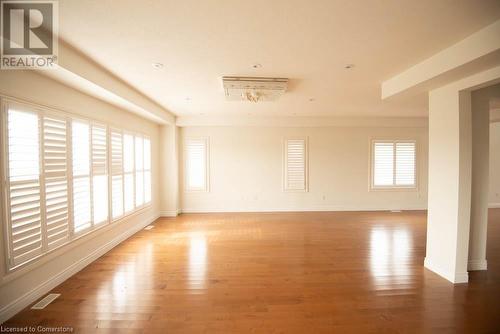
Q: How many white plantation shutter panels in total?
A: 12